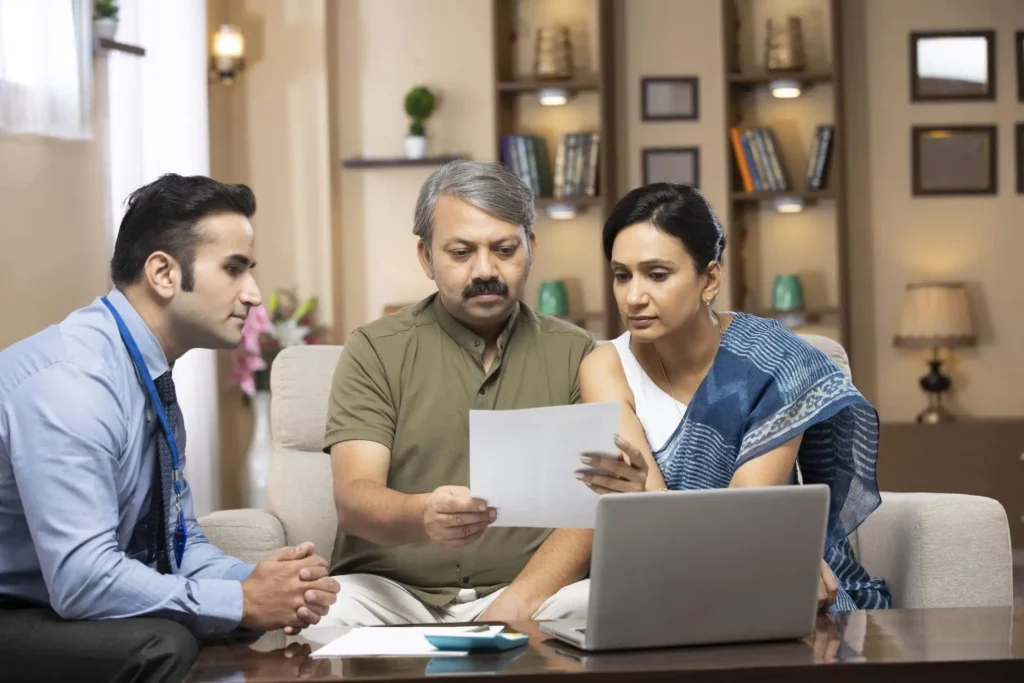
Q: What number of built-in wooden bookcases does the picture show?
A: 2